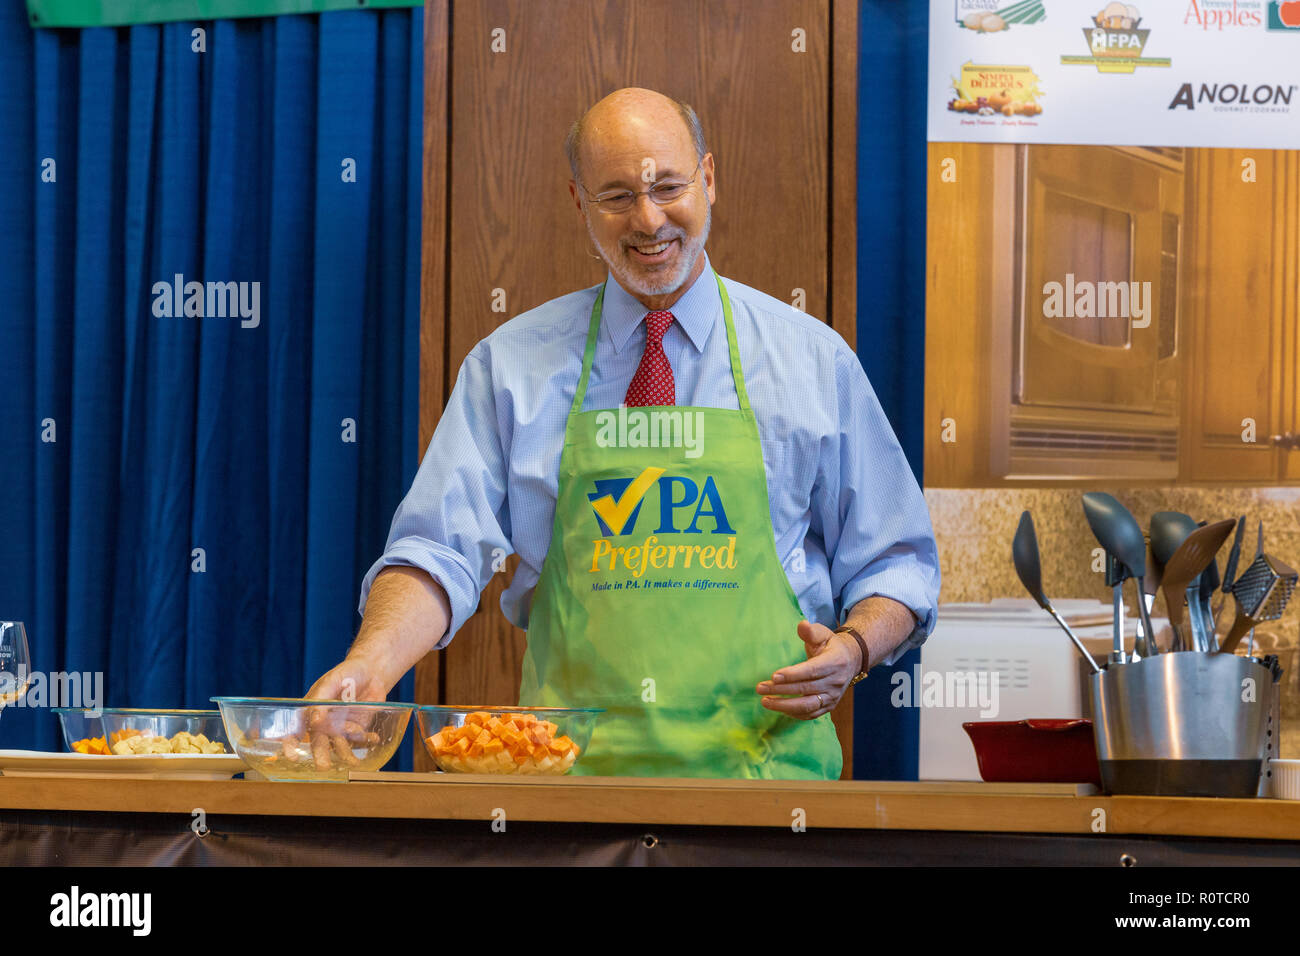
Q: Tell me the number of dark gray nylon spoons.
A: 3